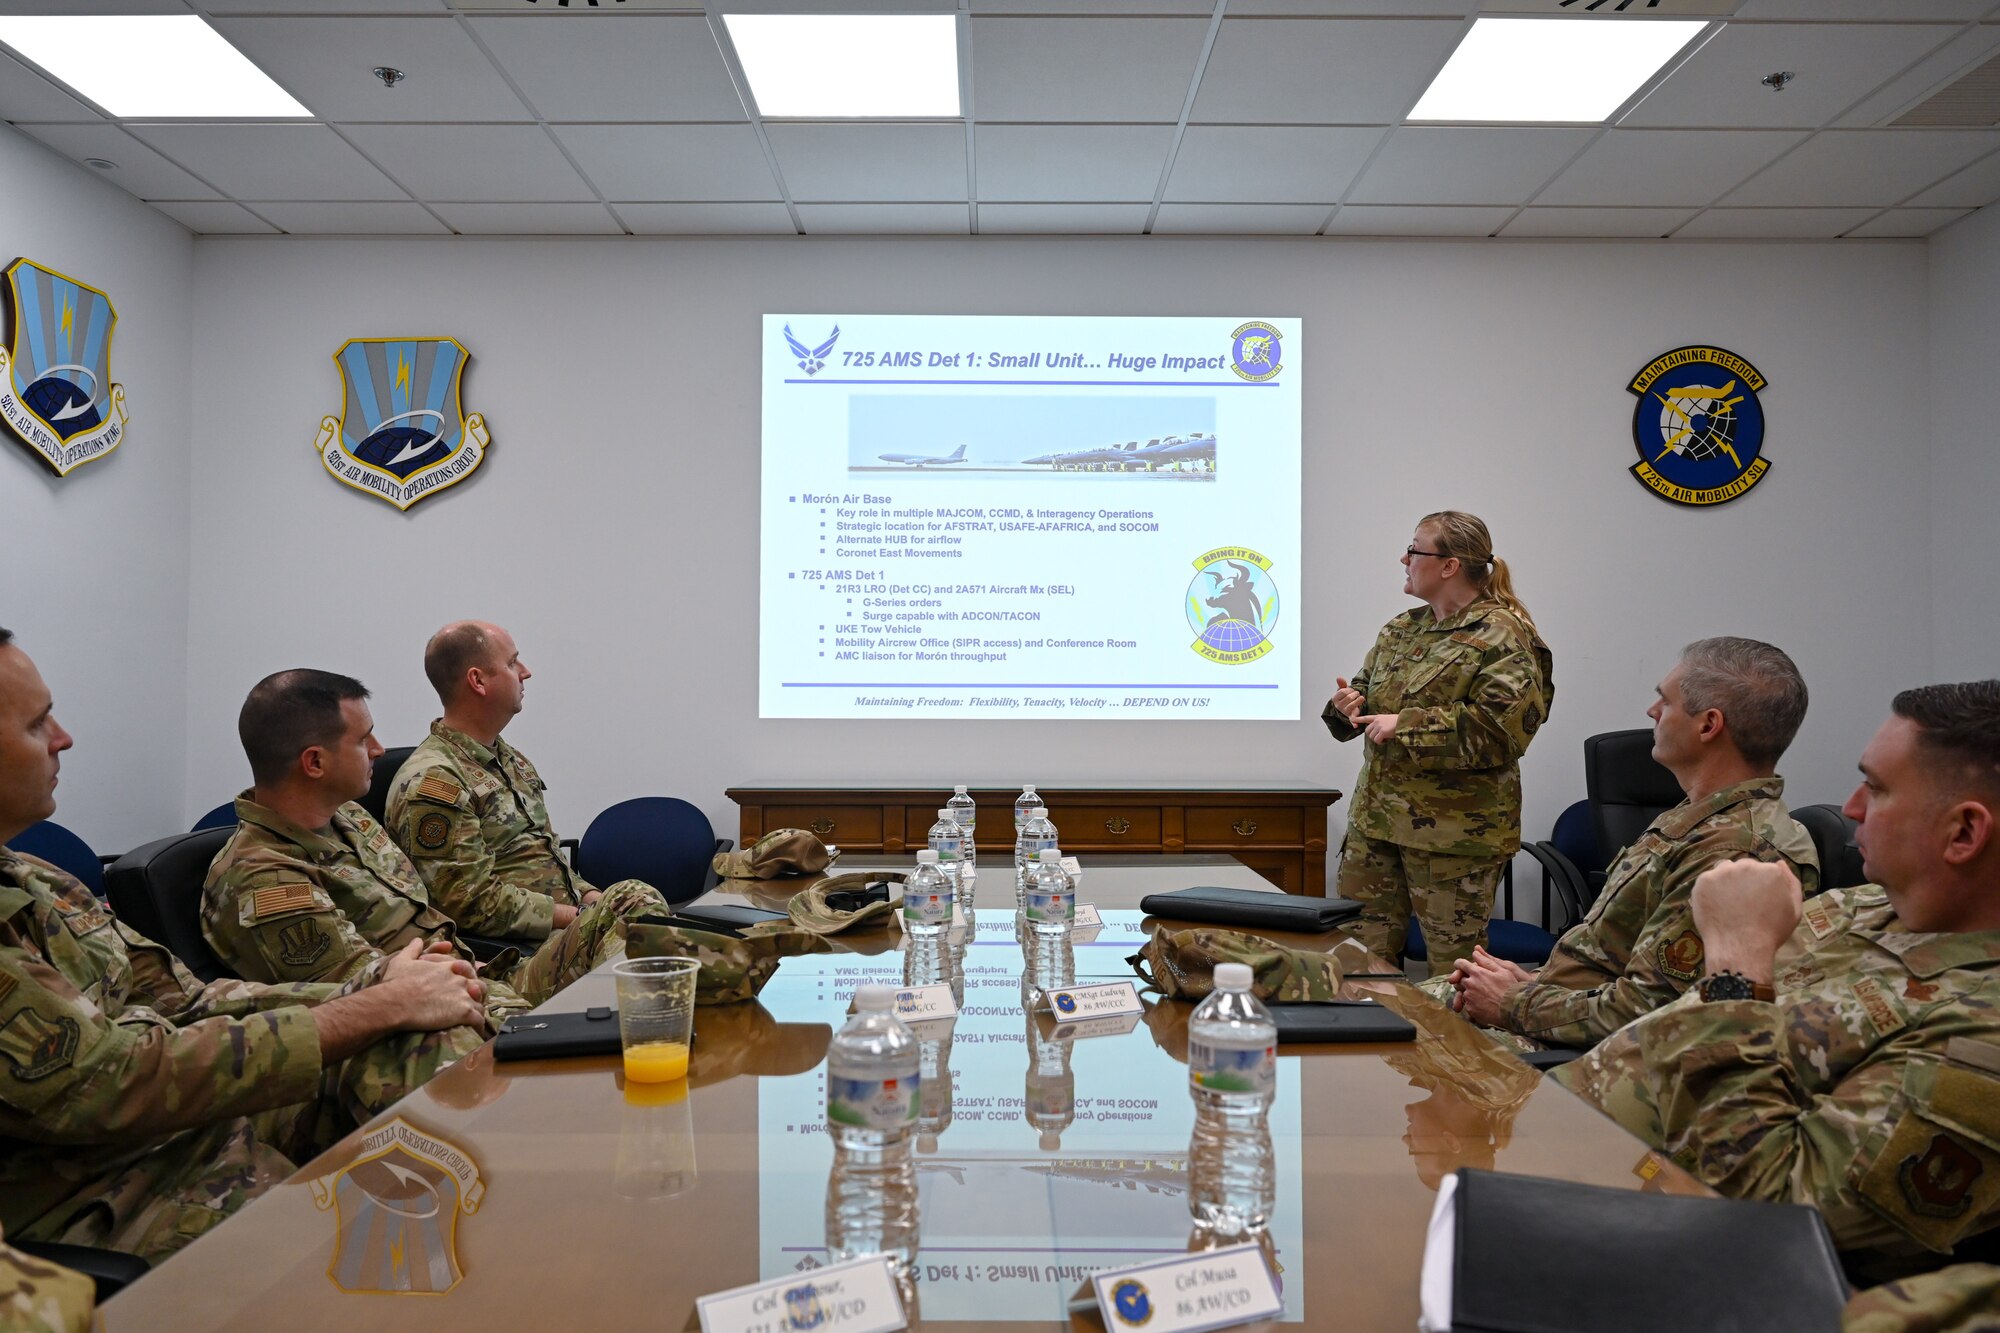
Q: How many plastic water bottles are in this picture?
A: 8